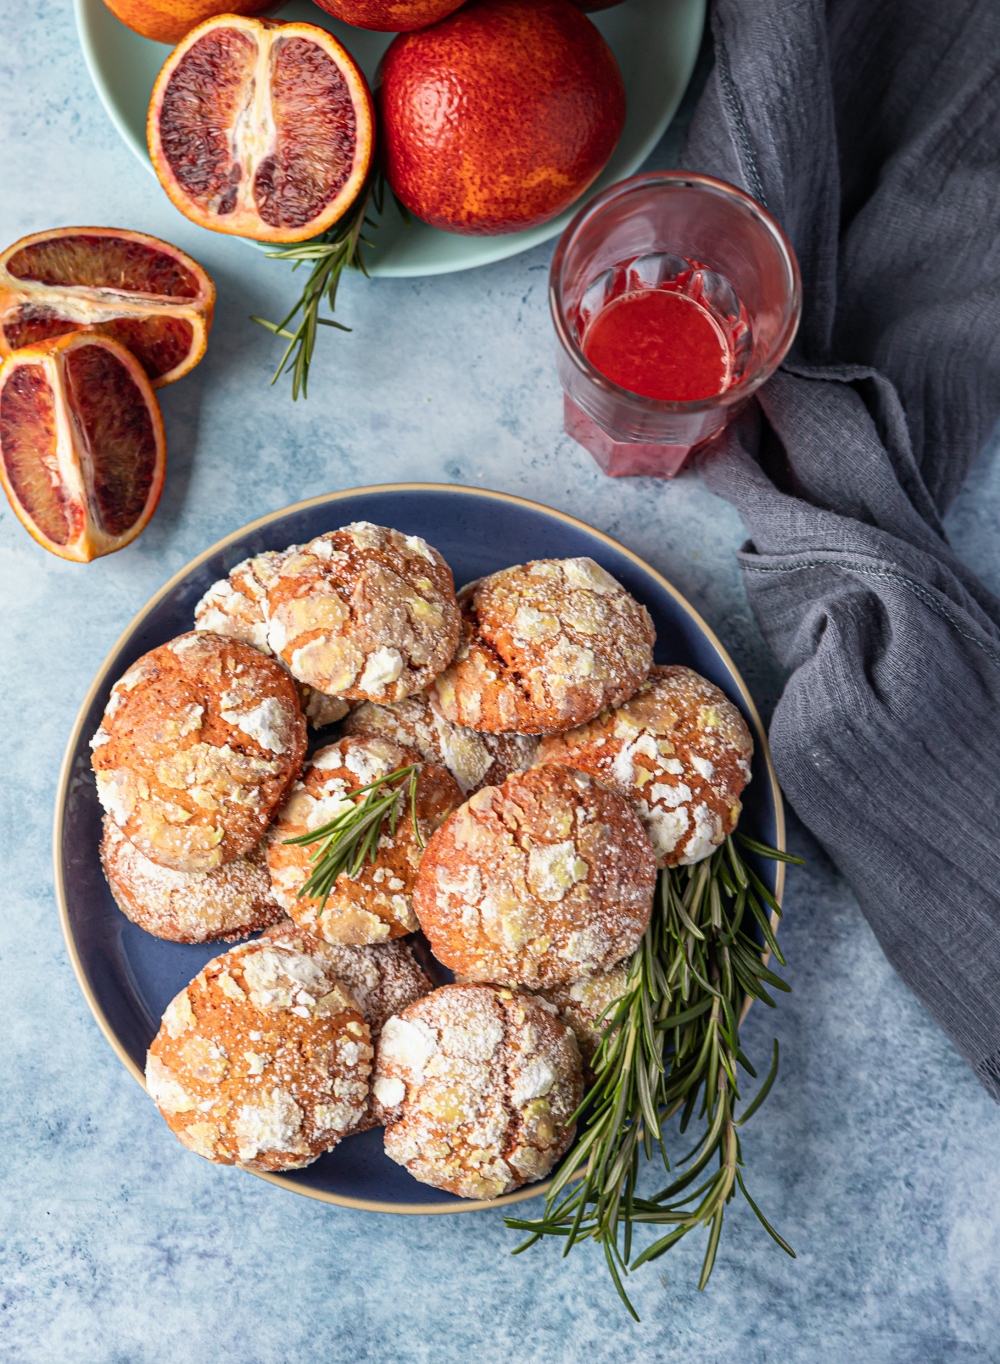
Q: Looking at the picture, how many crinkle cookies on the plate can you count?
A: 13